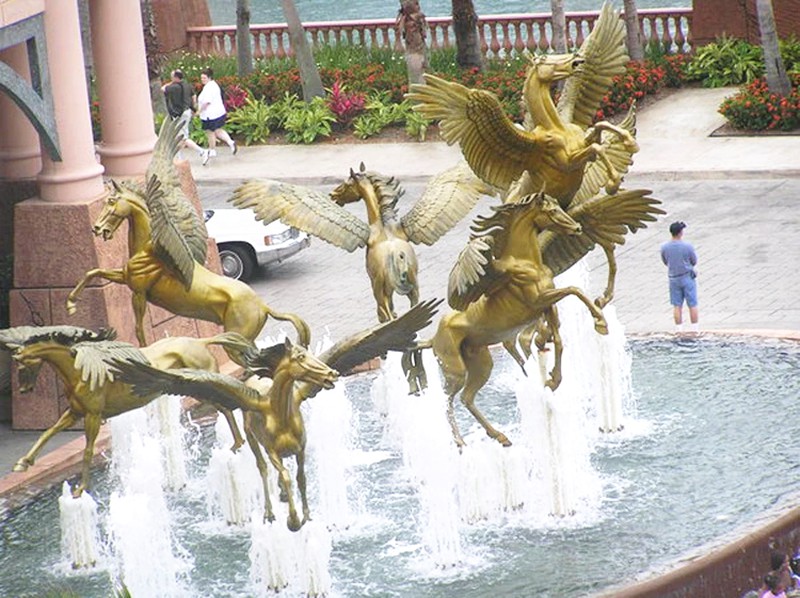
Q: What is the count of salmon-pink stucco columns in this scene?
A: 3